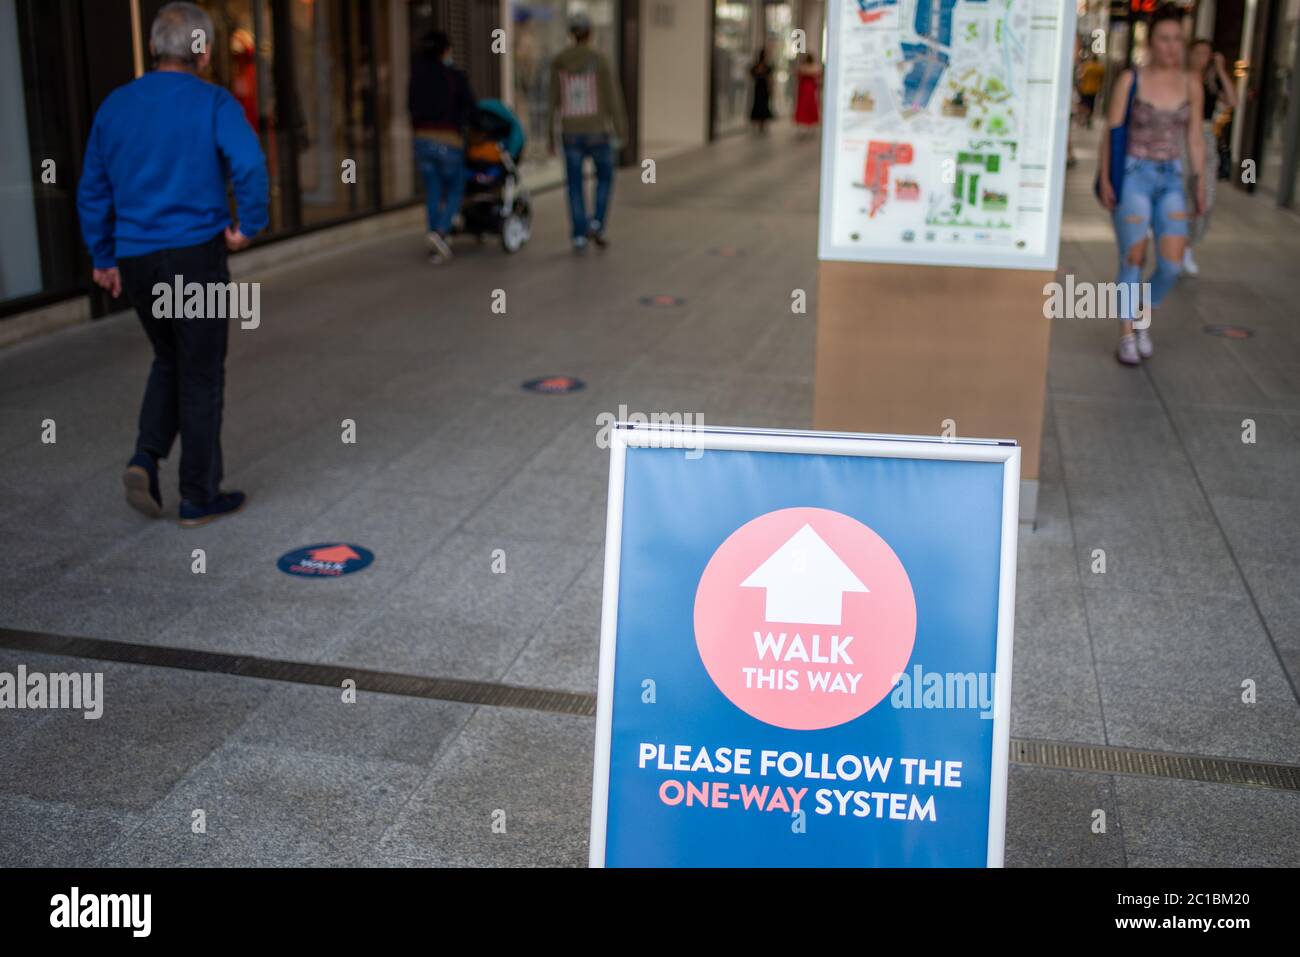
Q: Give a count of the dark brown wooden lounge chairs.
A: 0